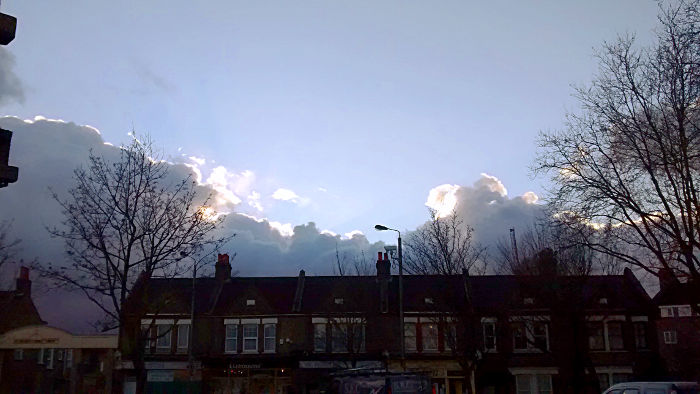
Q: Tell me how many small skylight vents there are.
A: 5